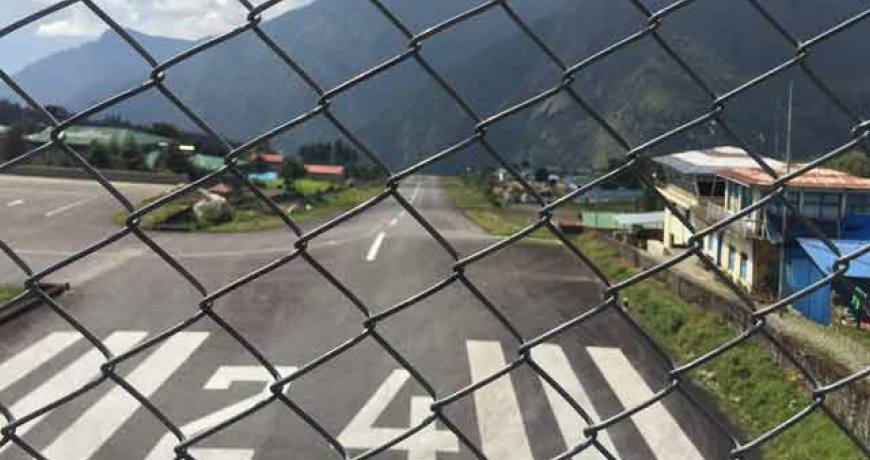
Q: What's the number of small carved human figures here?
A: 0